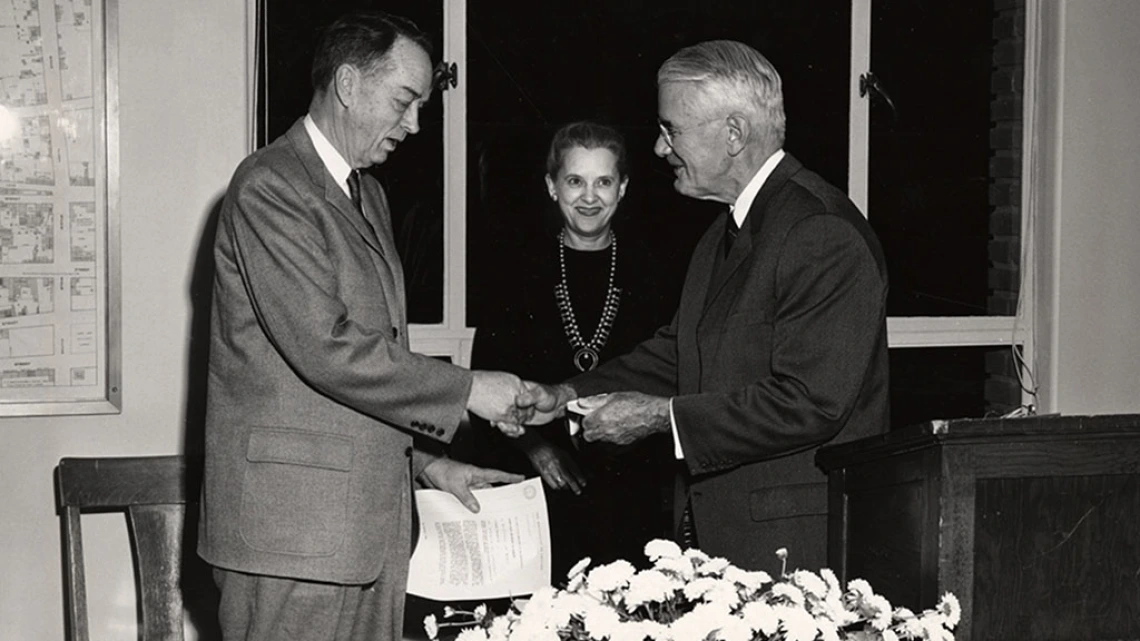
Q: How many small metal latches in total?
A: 2